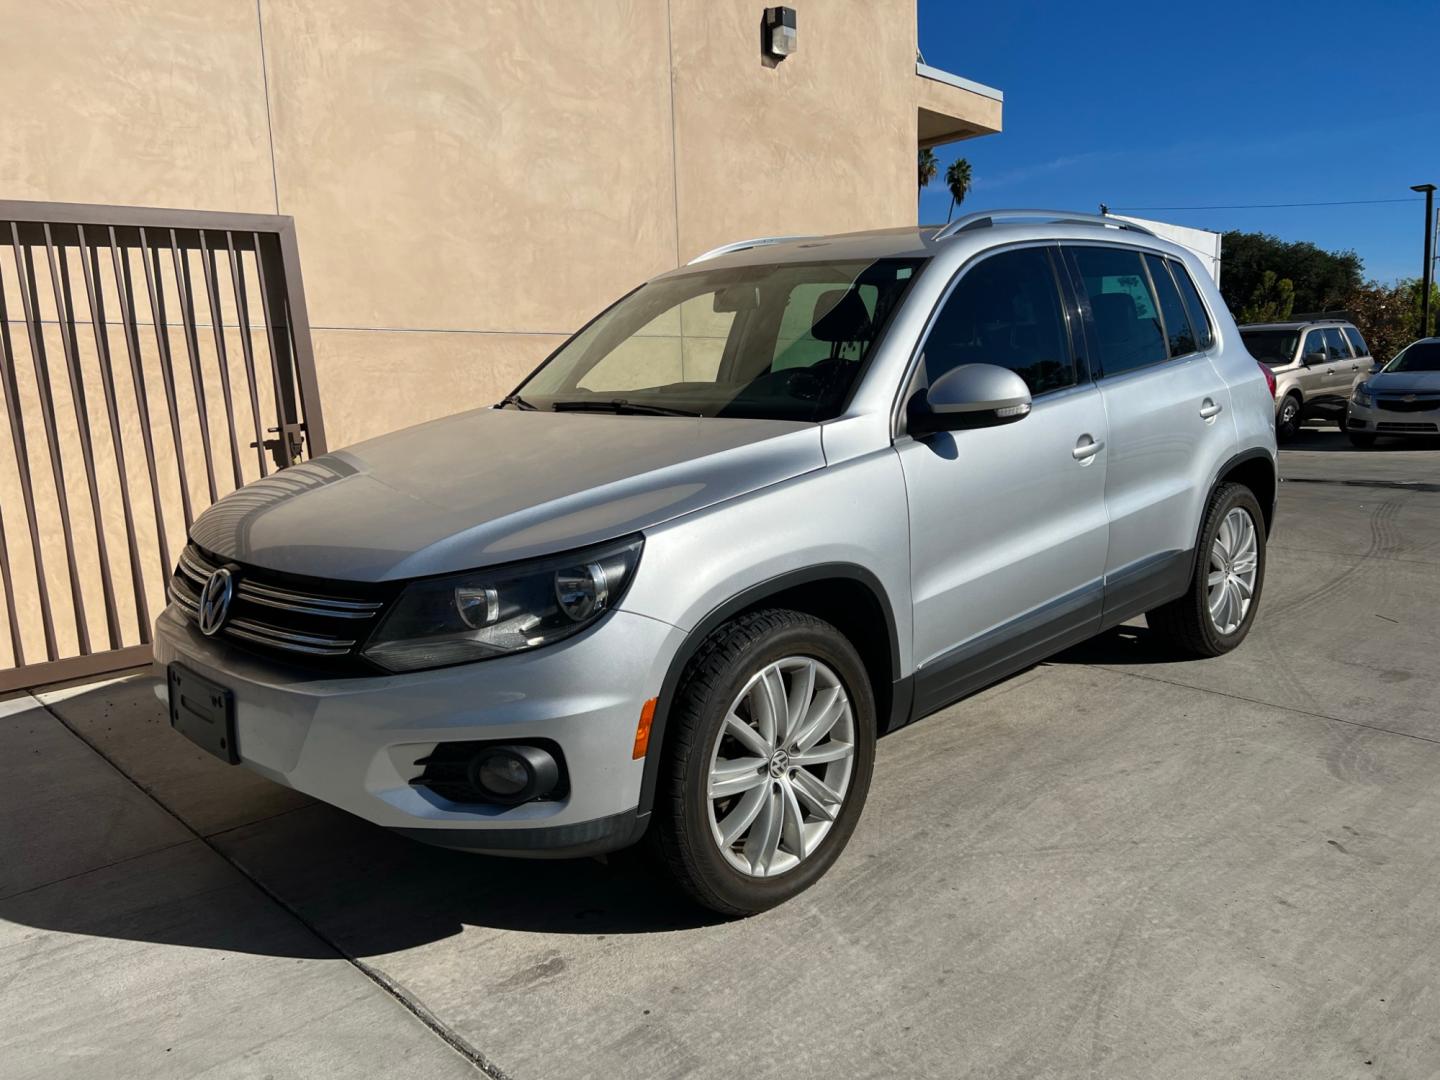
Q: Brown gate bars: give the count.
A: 11